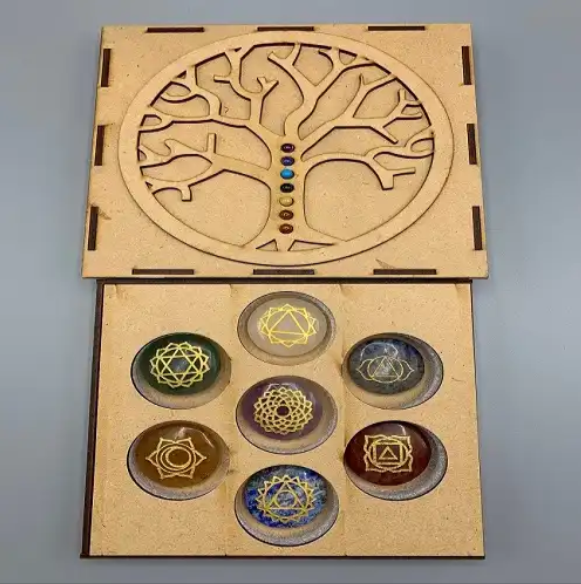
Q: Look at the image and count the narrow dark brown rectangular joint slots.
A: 12